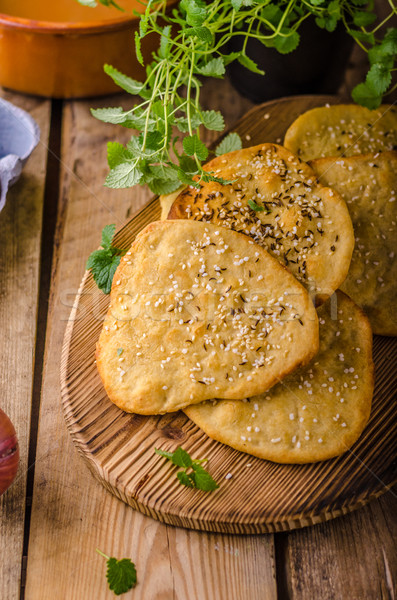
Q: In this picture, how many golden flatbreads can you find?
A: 5